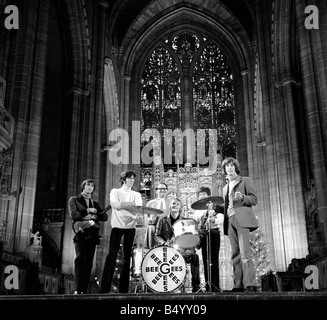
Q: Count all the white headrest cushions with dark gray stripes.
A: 0